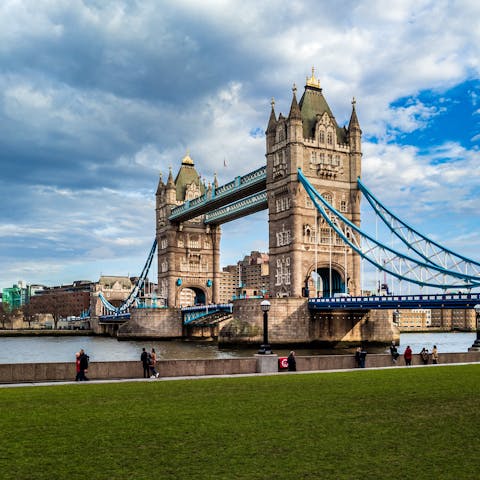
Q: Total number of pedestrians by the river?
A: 11